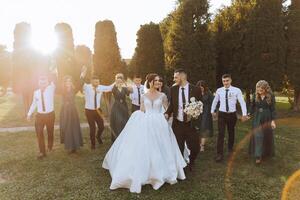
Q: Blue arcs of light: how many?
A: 0